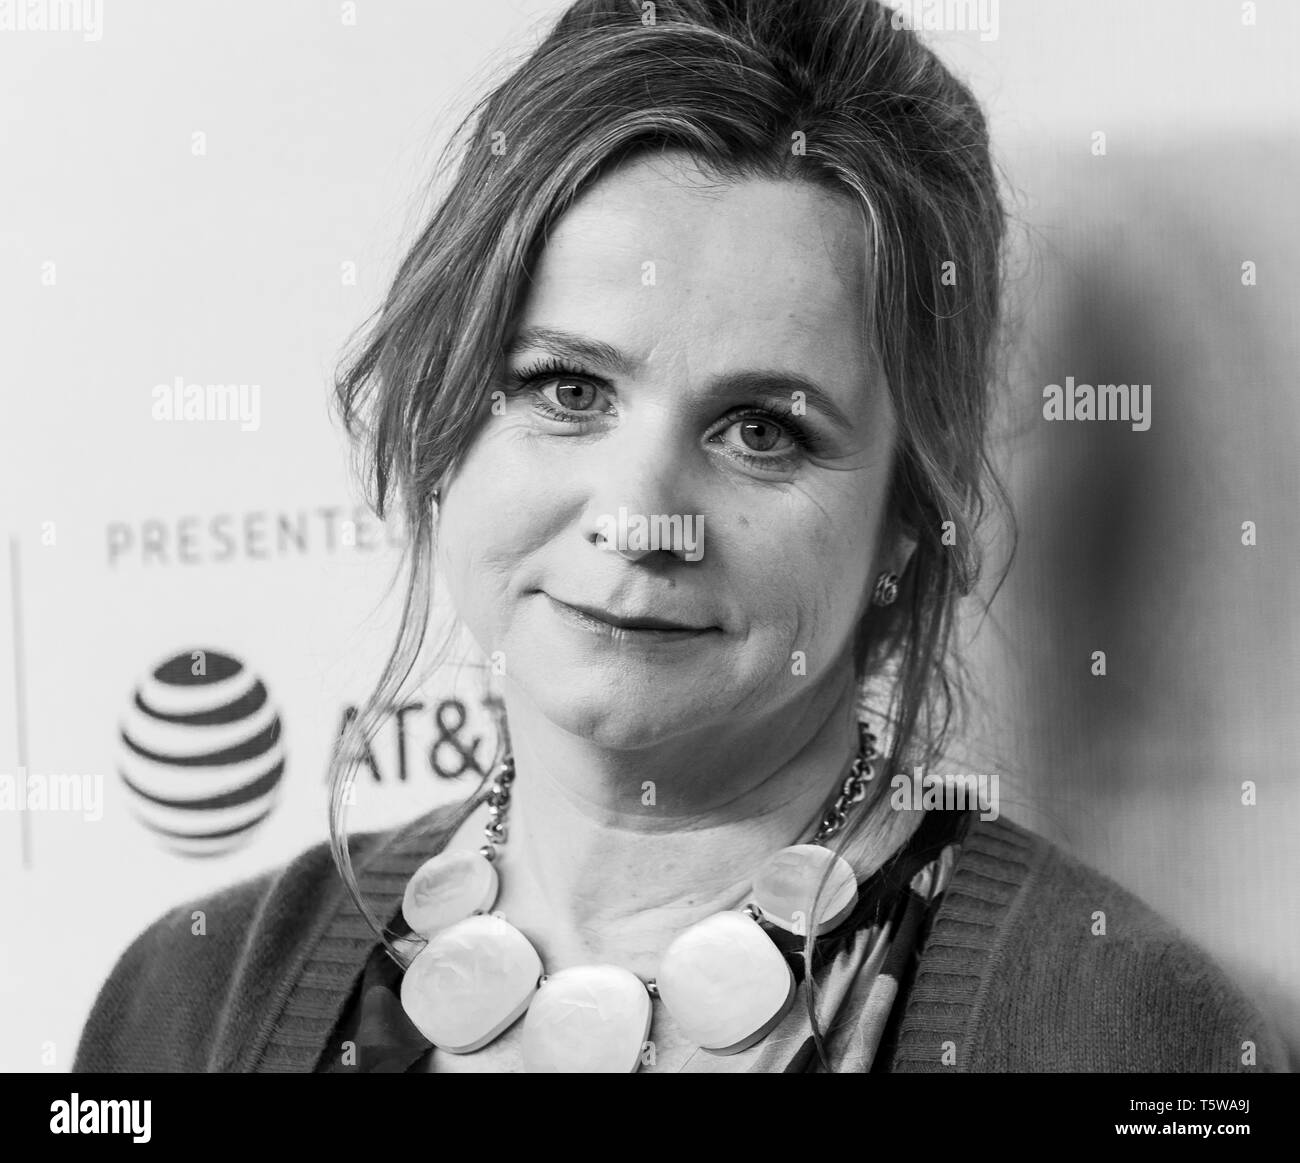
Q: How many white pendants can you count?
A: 5